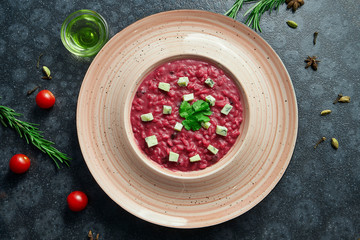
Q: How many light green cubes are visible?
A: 15